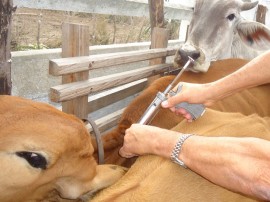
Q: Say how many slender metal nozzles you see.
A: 1